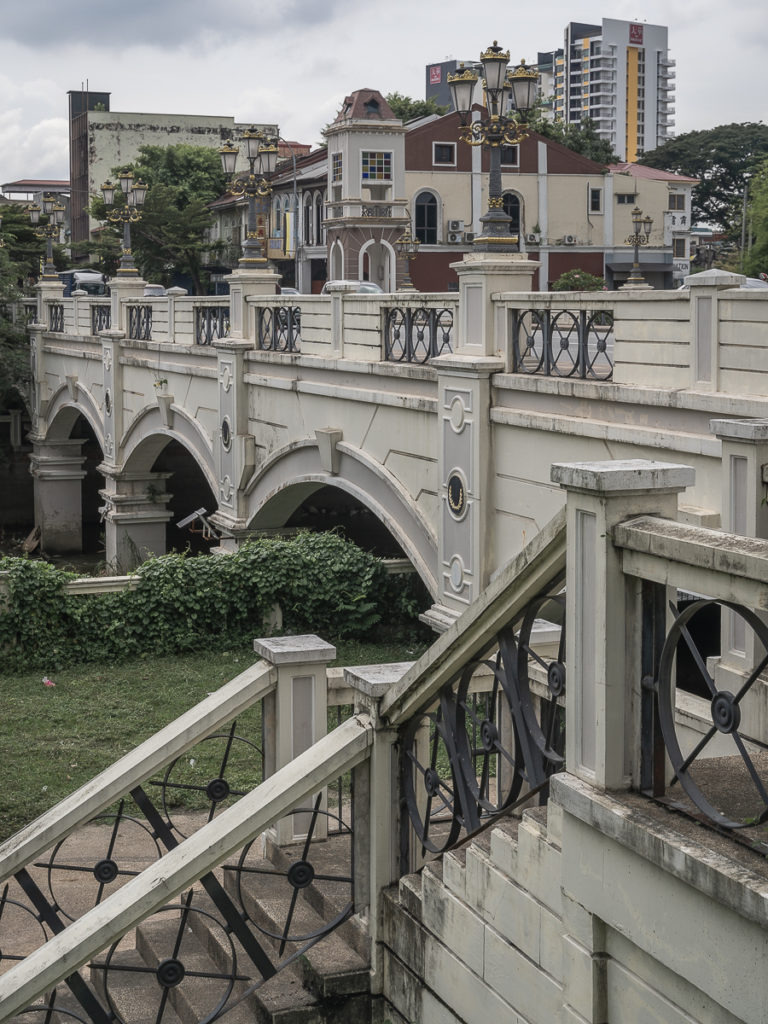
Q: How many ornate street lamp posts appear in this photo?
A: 6